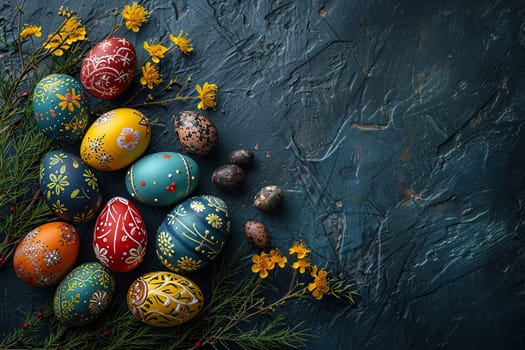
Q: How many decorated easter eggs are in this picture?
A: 10